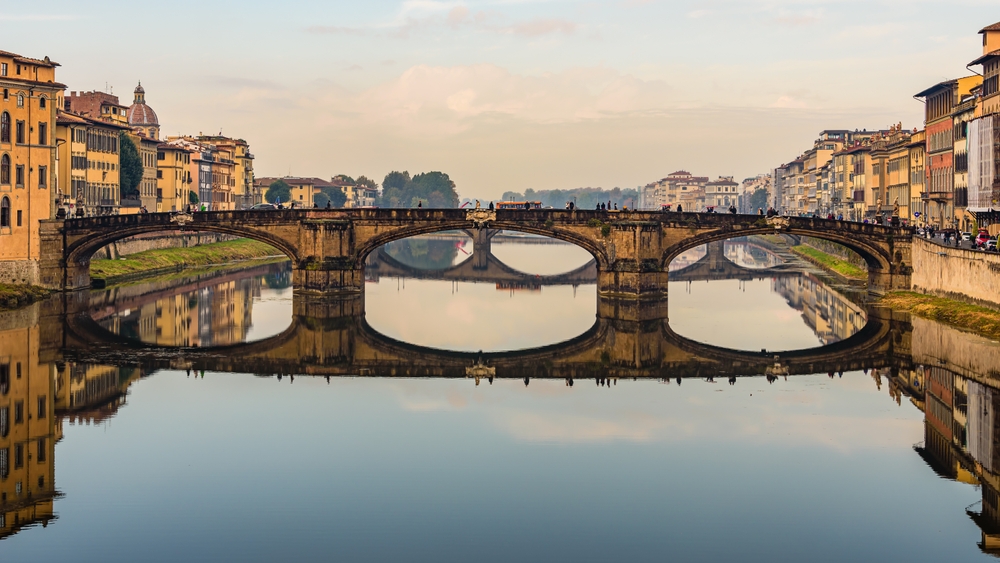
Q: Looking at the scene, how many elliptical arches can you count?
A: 3